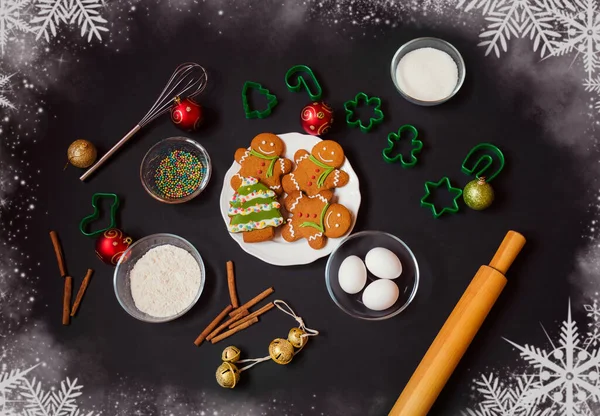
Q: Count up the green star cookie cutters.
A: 1